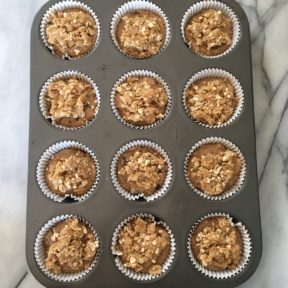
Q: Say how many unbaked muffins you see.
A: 12